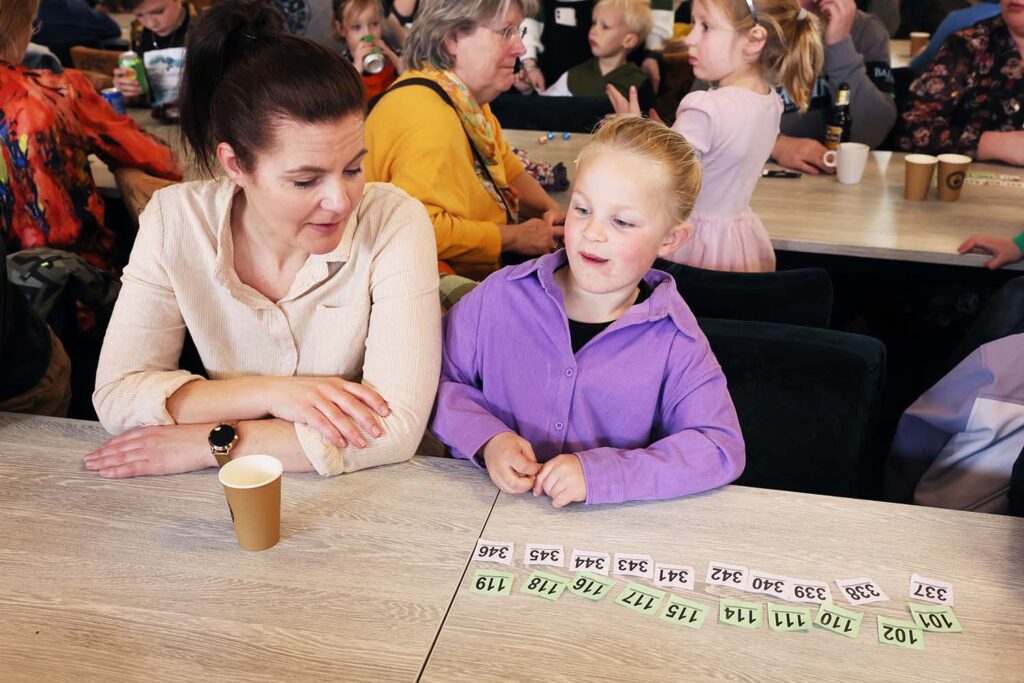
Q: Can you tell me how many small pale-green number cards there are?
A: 10